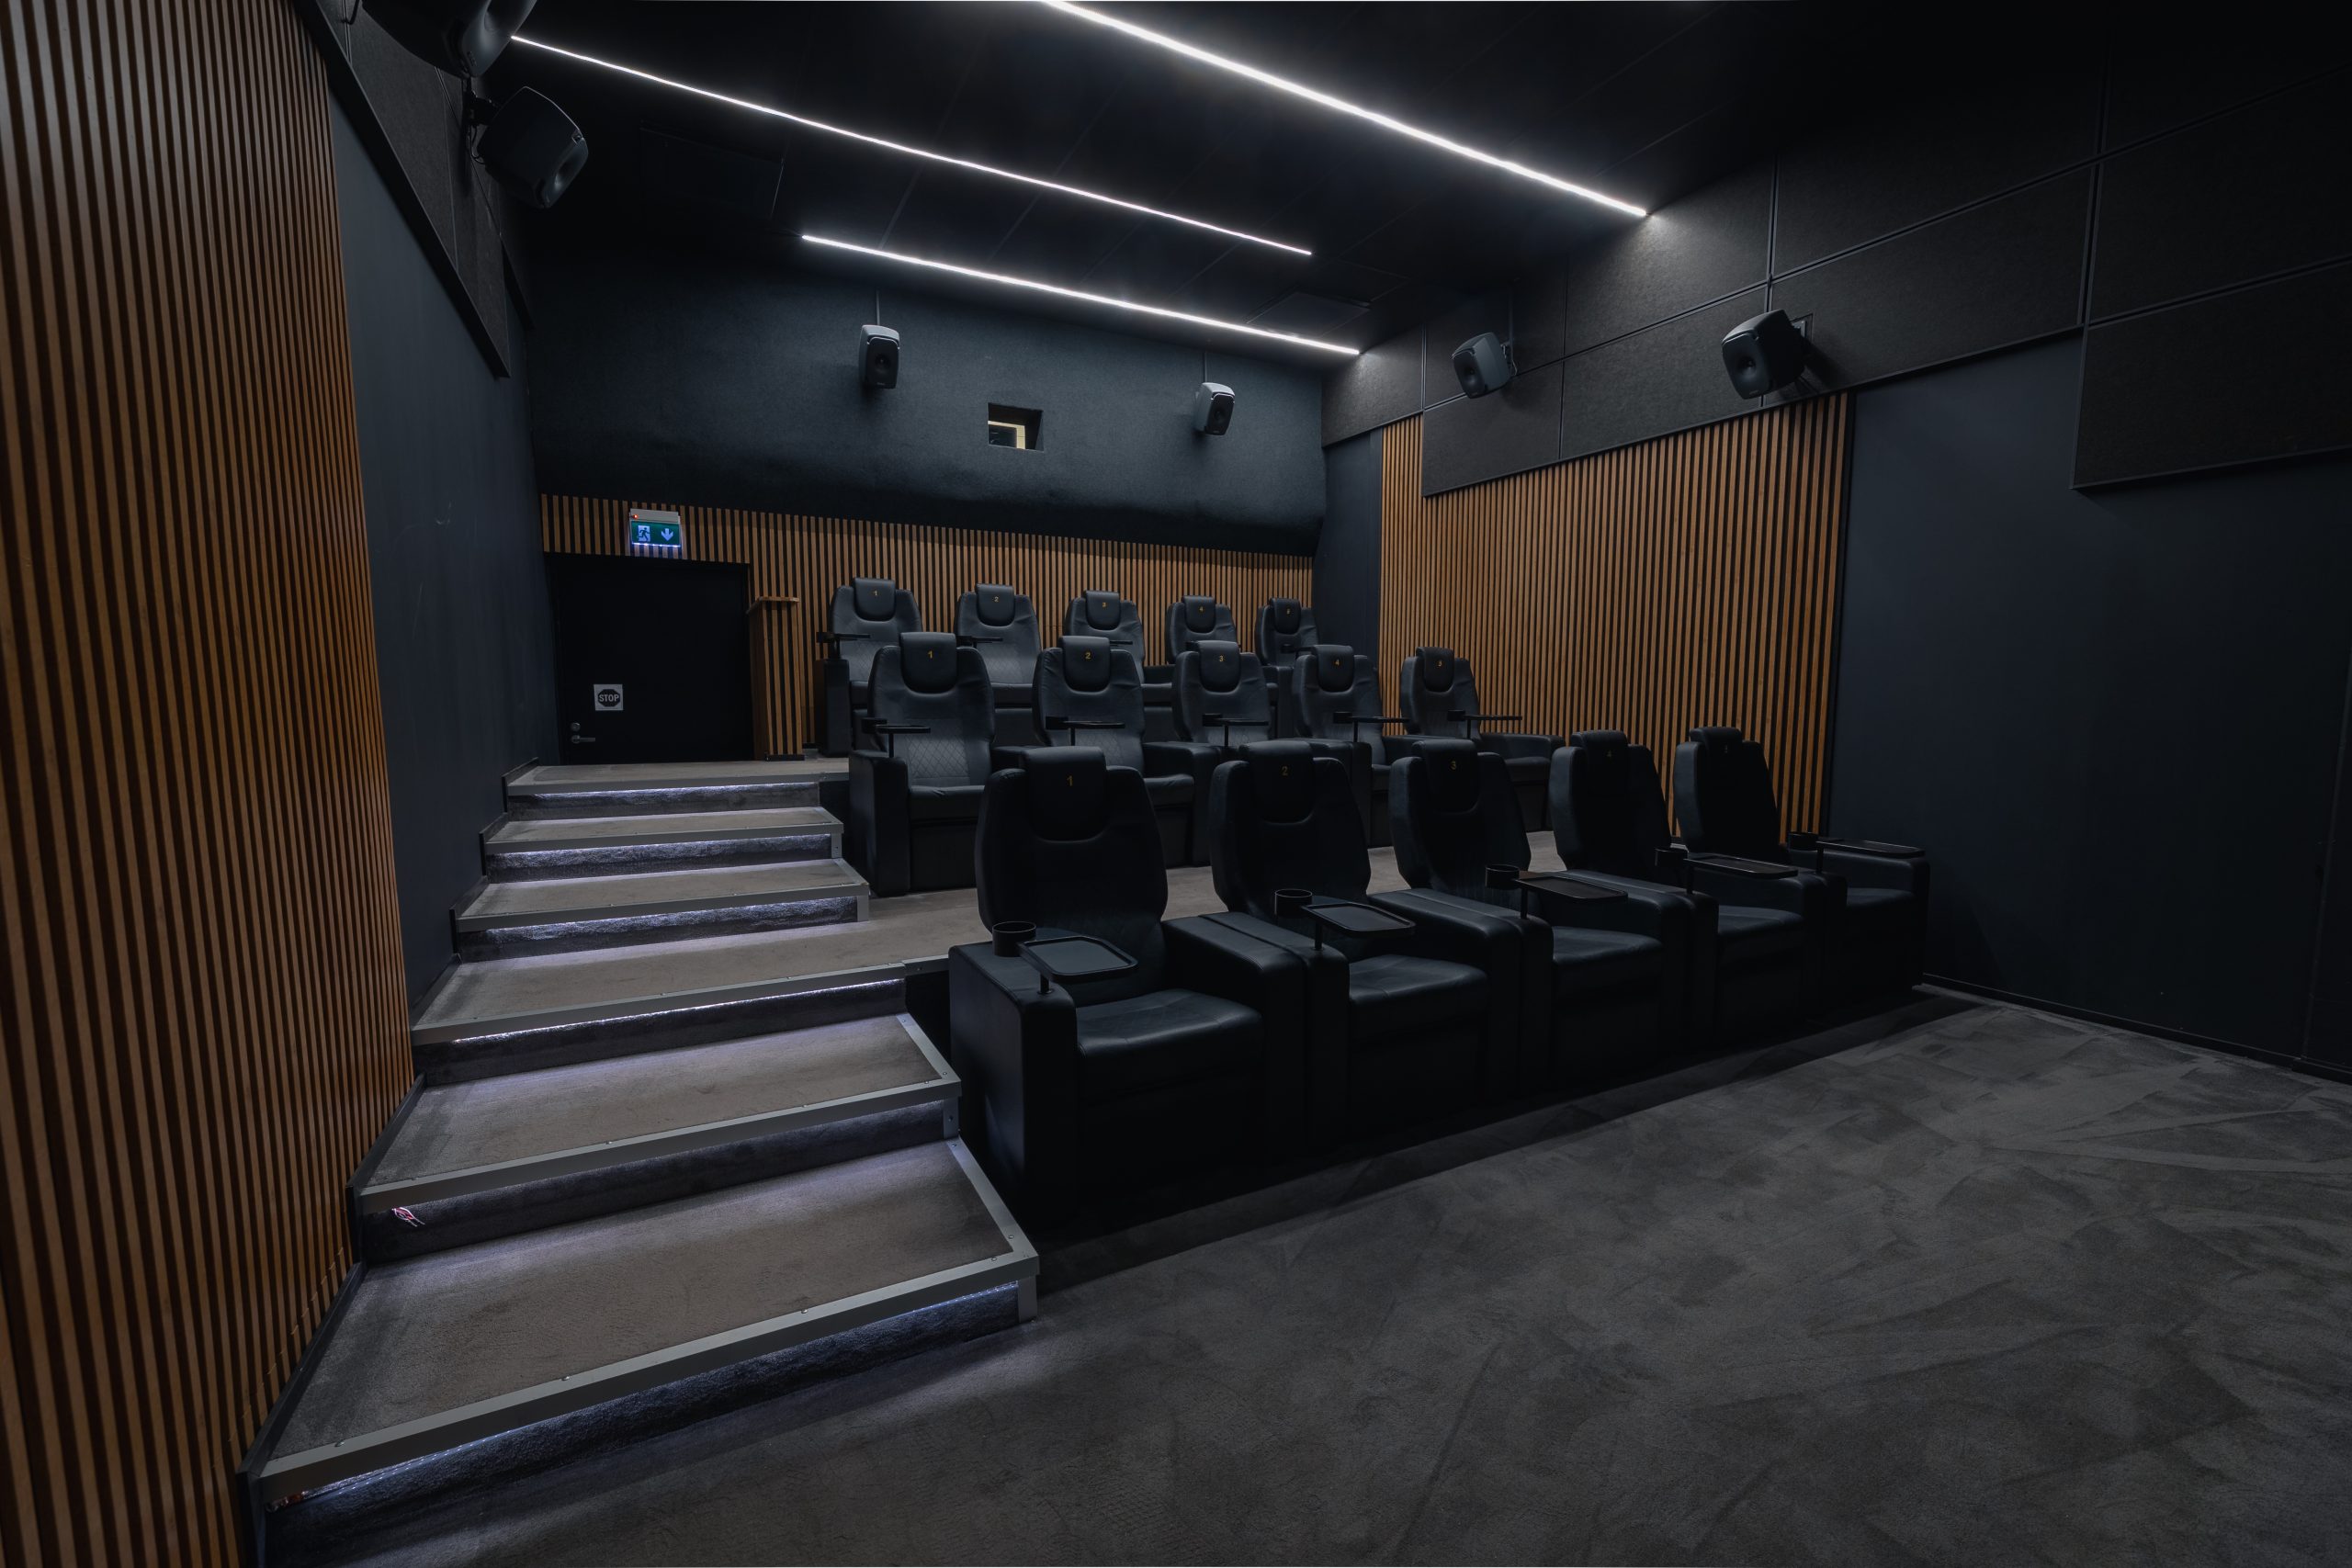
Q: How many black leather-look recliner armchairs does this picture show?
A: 15